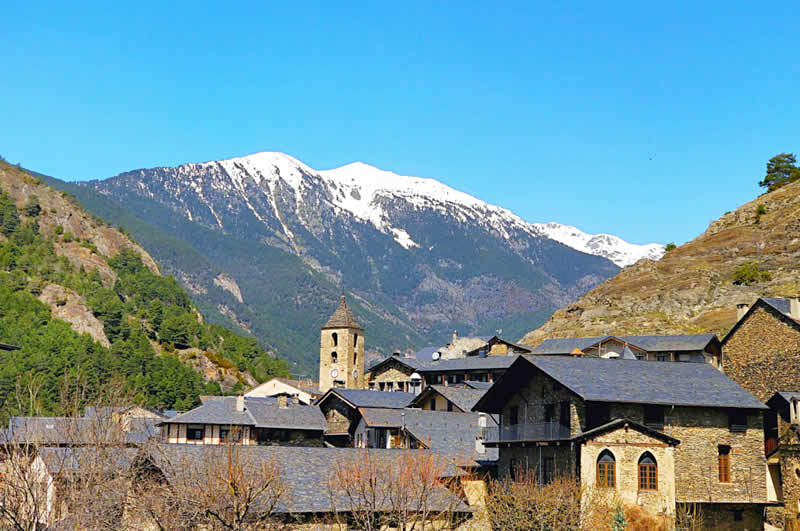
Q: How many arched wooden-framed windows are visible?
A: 2